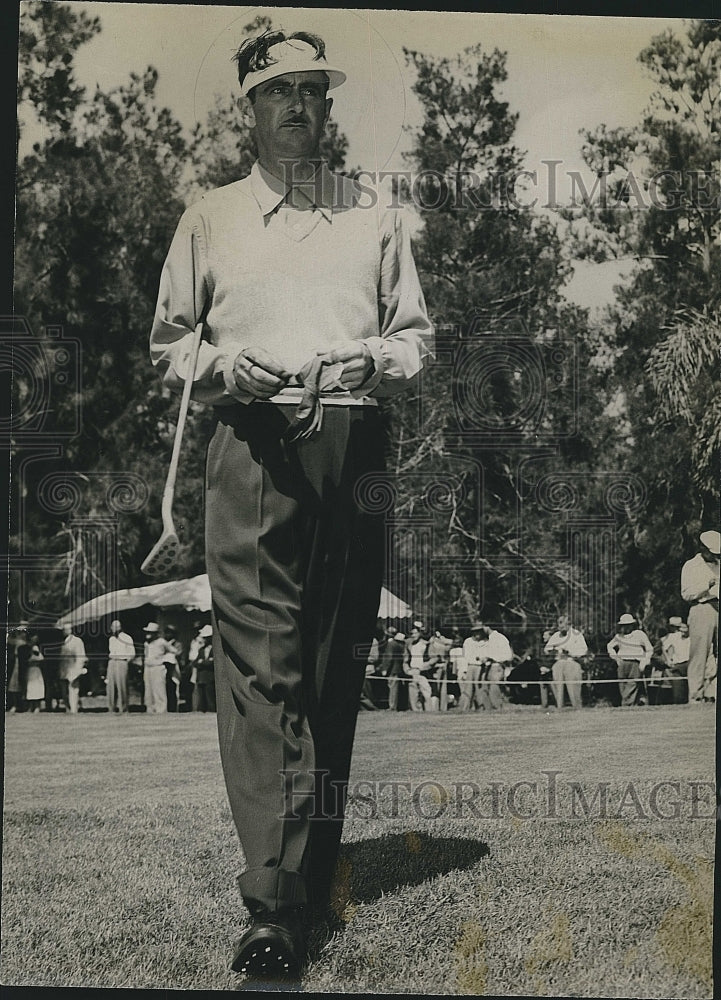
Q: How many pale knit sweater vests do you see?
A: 1